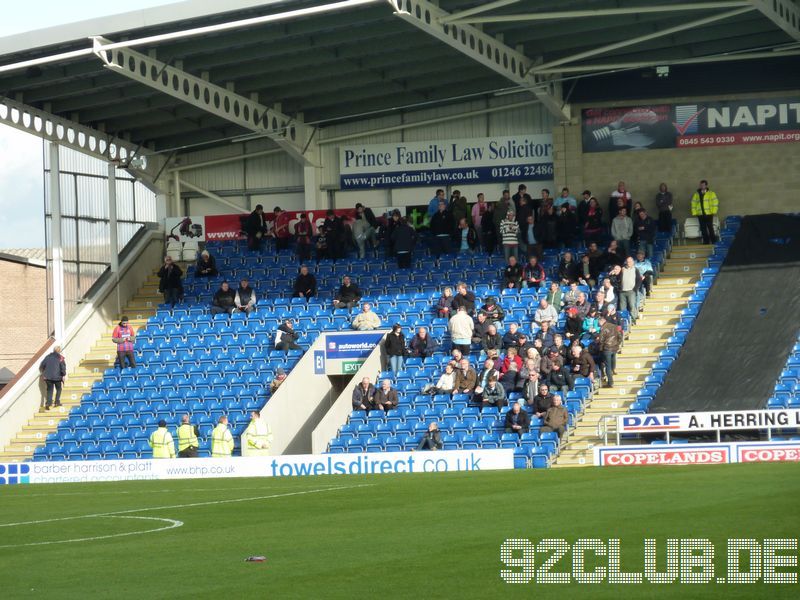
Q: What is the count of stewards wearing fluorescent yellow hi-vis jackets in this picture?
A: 5